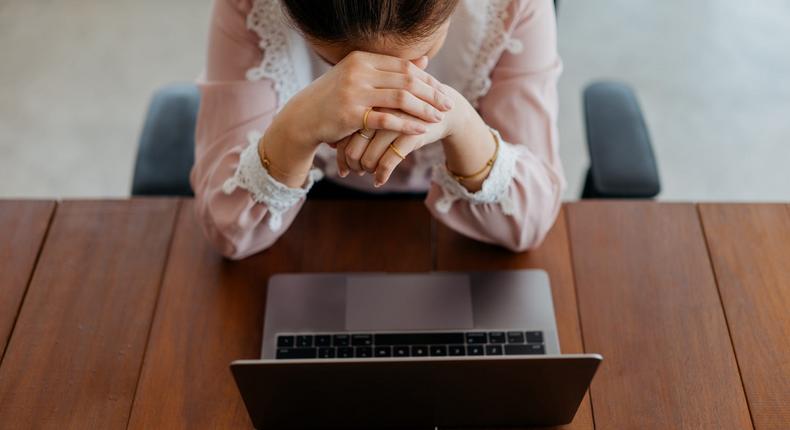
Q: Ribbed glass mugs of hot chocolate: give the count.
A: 0